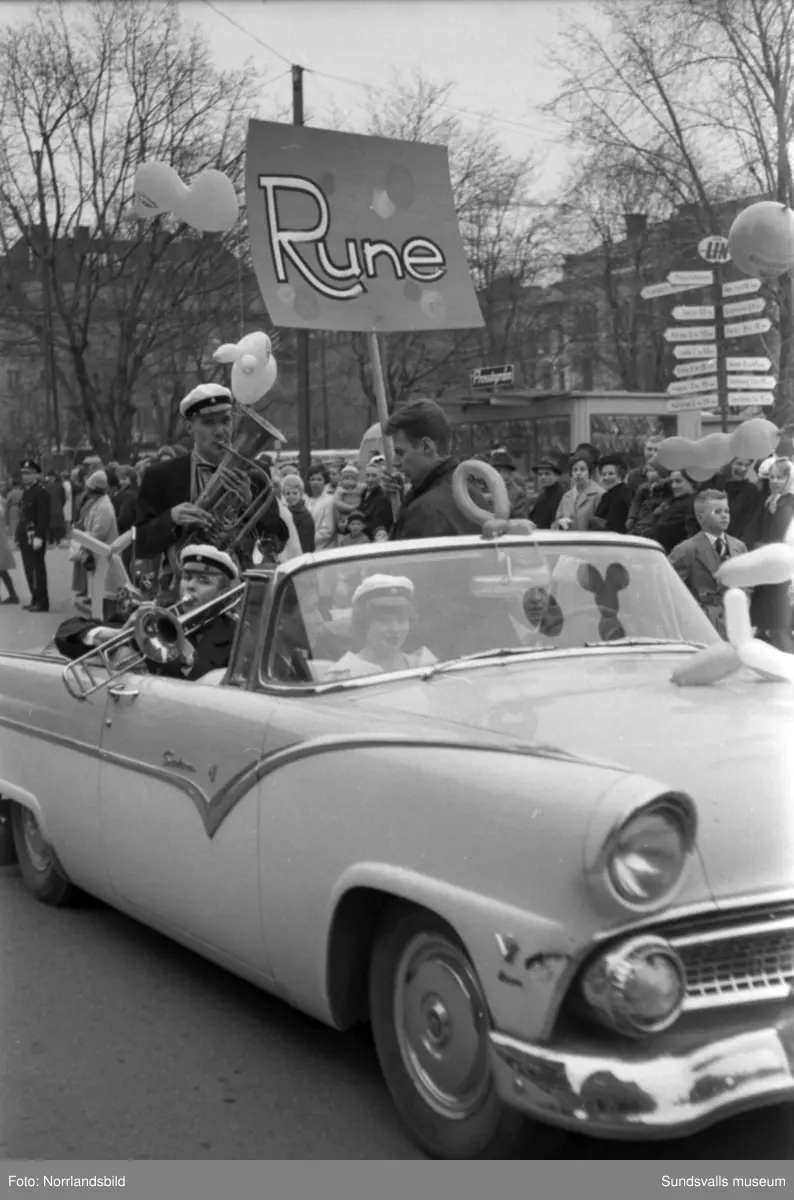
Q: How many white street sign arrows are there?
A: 14